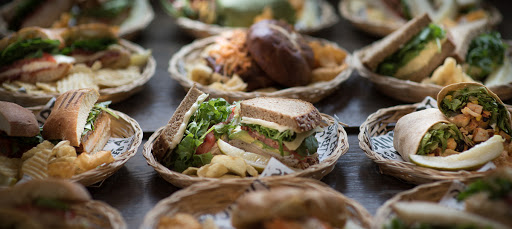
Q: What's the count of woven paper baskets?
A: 12